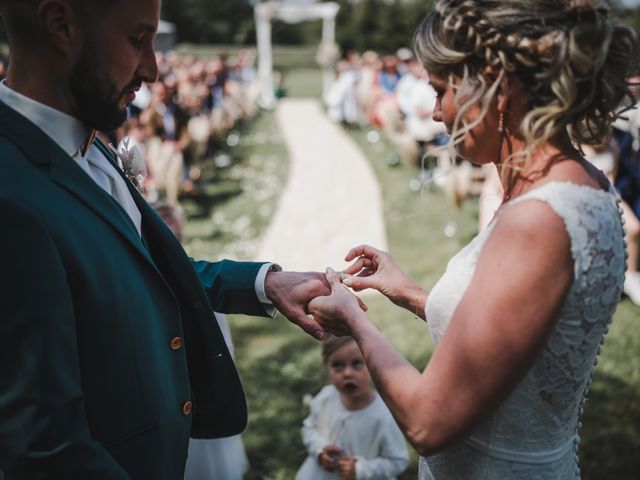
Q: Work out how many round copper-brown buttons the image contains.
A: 2